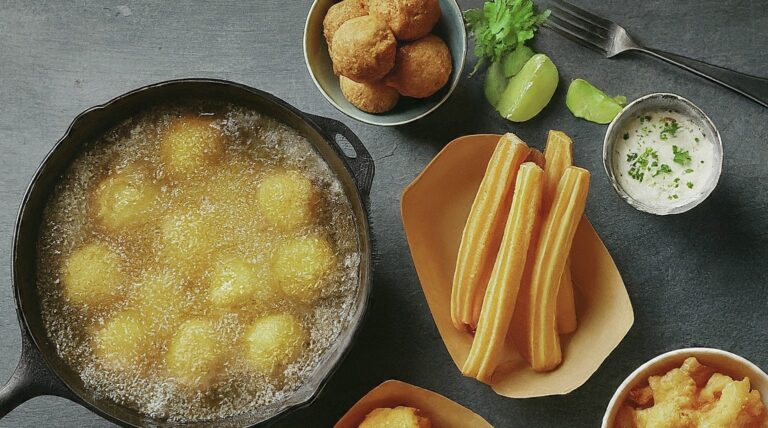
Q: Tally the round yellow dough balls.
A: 11